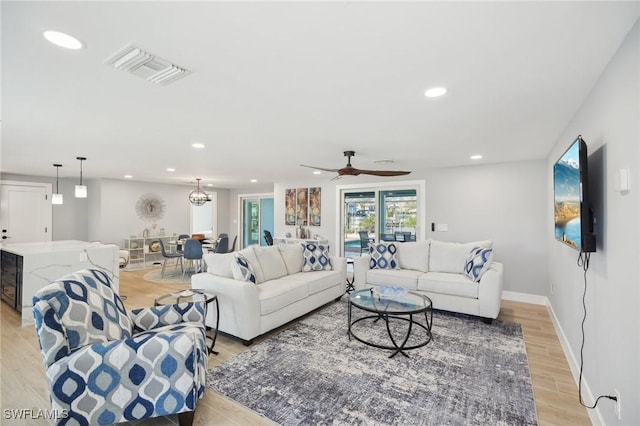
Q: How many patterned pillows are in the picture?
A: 4